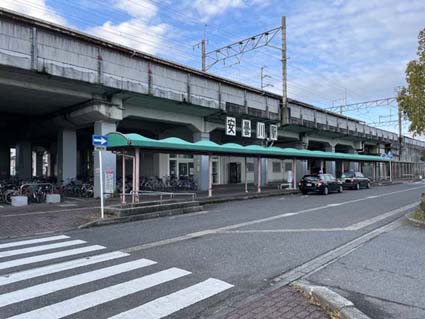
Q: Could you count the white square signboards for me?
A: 4